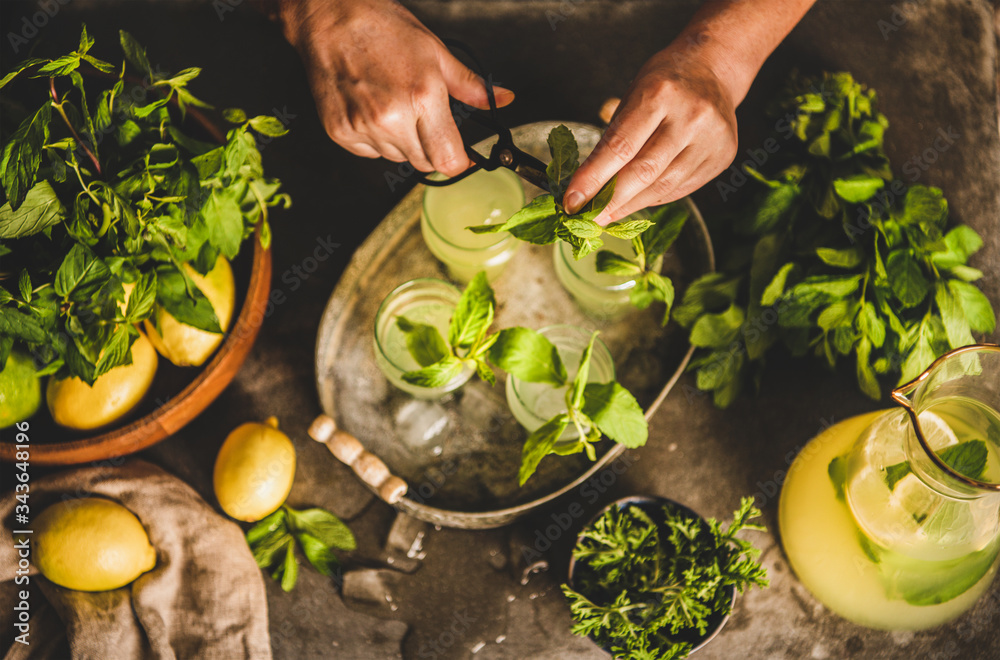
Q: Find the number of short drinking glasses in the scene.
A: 4